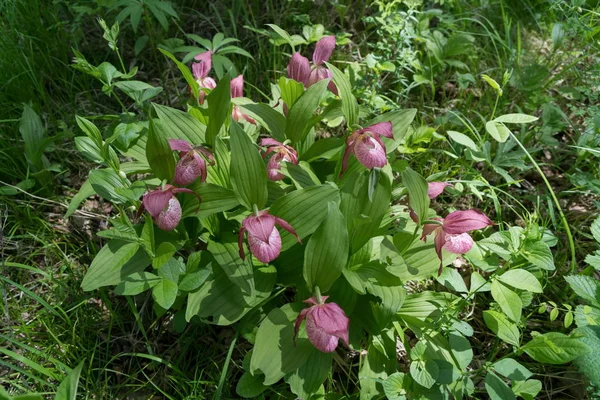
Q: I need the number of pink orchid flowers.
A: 12